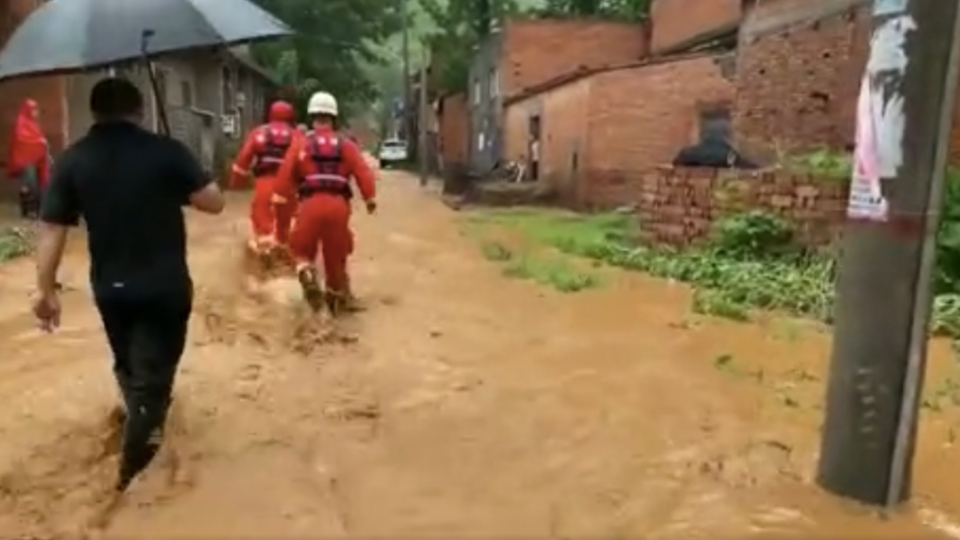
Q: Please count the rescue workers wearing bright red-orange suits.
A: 2